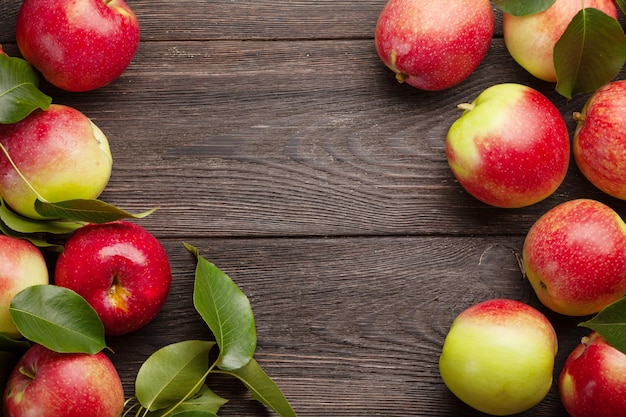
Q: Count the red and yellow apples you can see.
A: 12